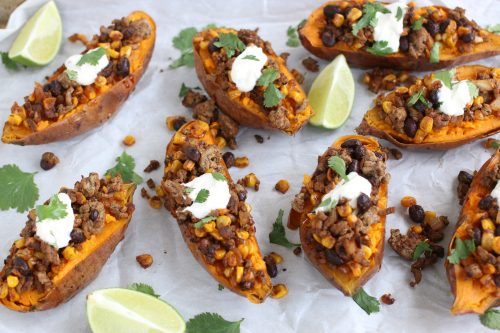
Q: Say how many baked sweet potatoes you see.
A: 8